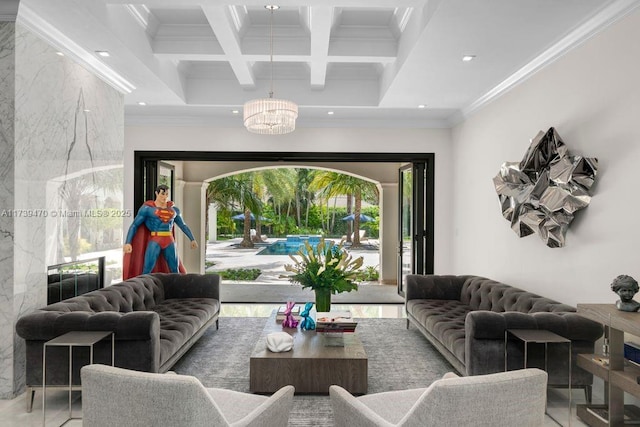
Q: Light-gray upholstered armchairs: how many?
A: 2